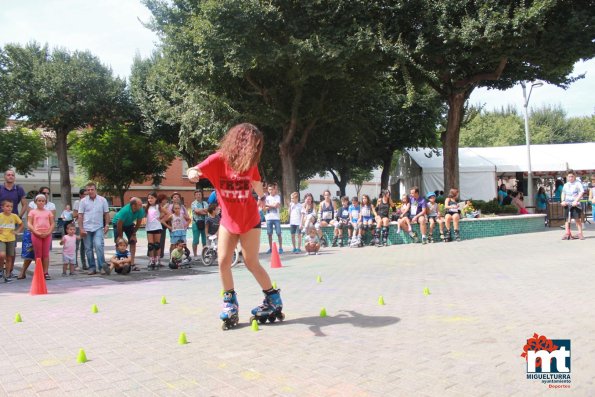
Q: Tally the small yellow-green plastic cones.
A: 12